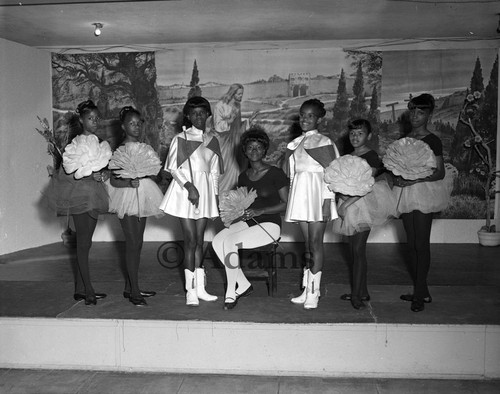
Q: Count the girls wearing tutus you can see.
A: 4